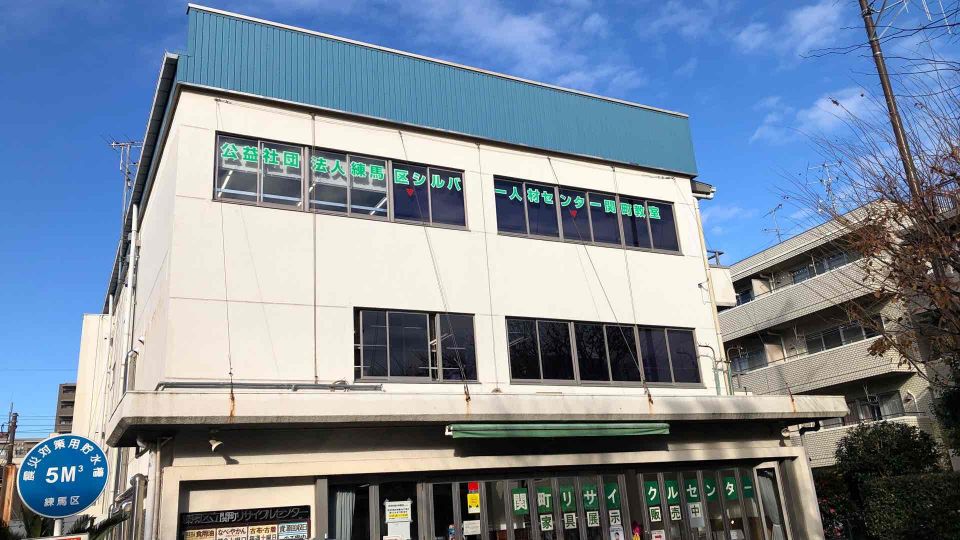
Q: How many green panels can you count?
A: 11